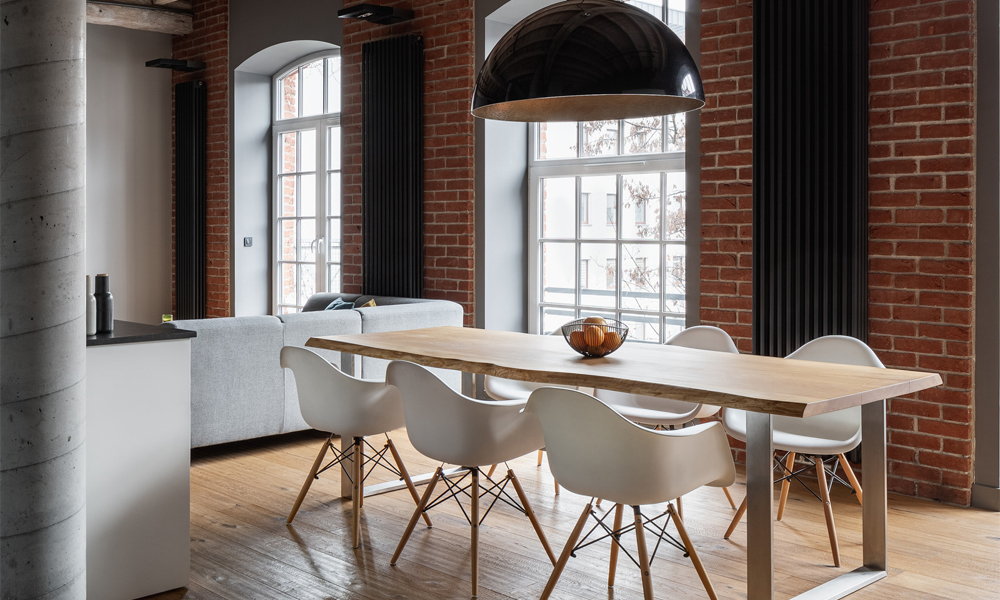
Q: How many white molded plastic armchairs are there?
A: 6